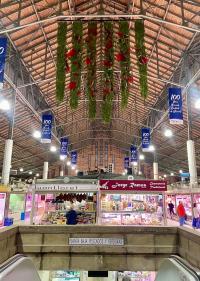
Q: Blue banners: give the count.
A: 8